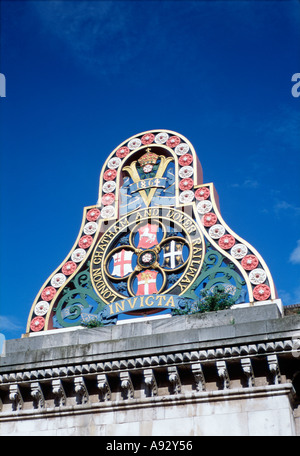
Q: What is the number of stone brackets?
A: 12